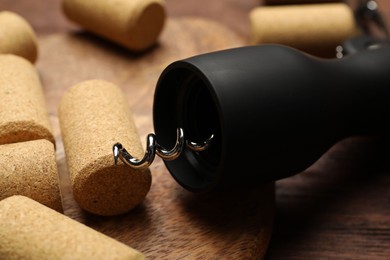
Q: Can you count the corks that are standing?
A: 0